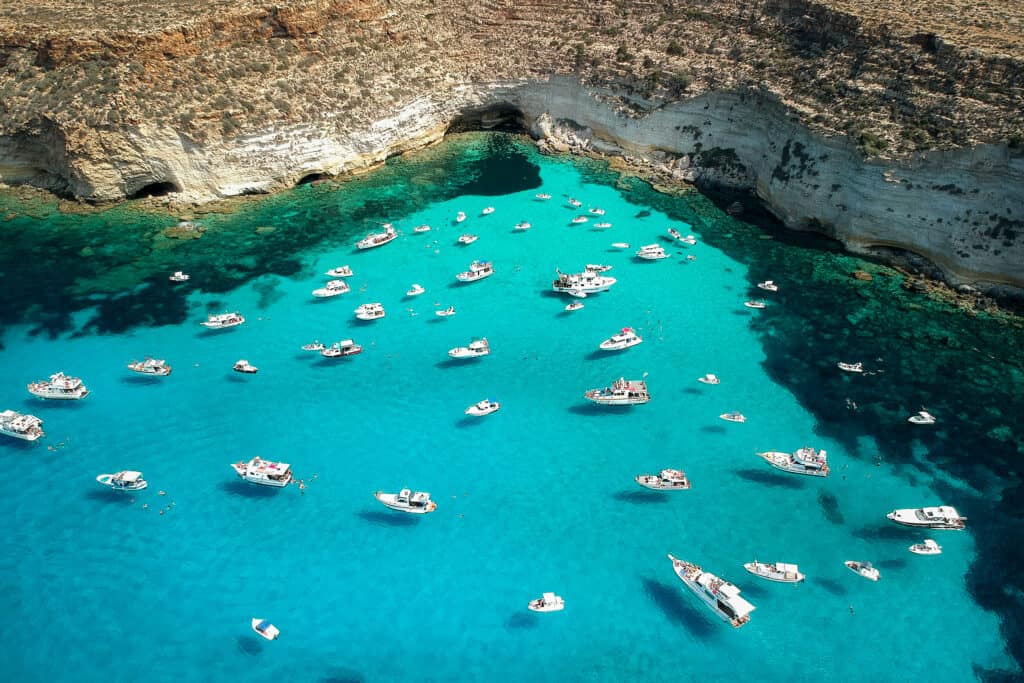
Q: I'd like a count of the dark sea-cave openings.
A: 3